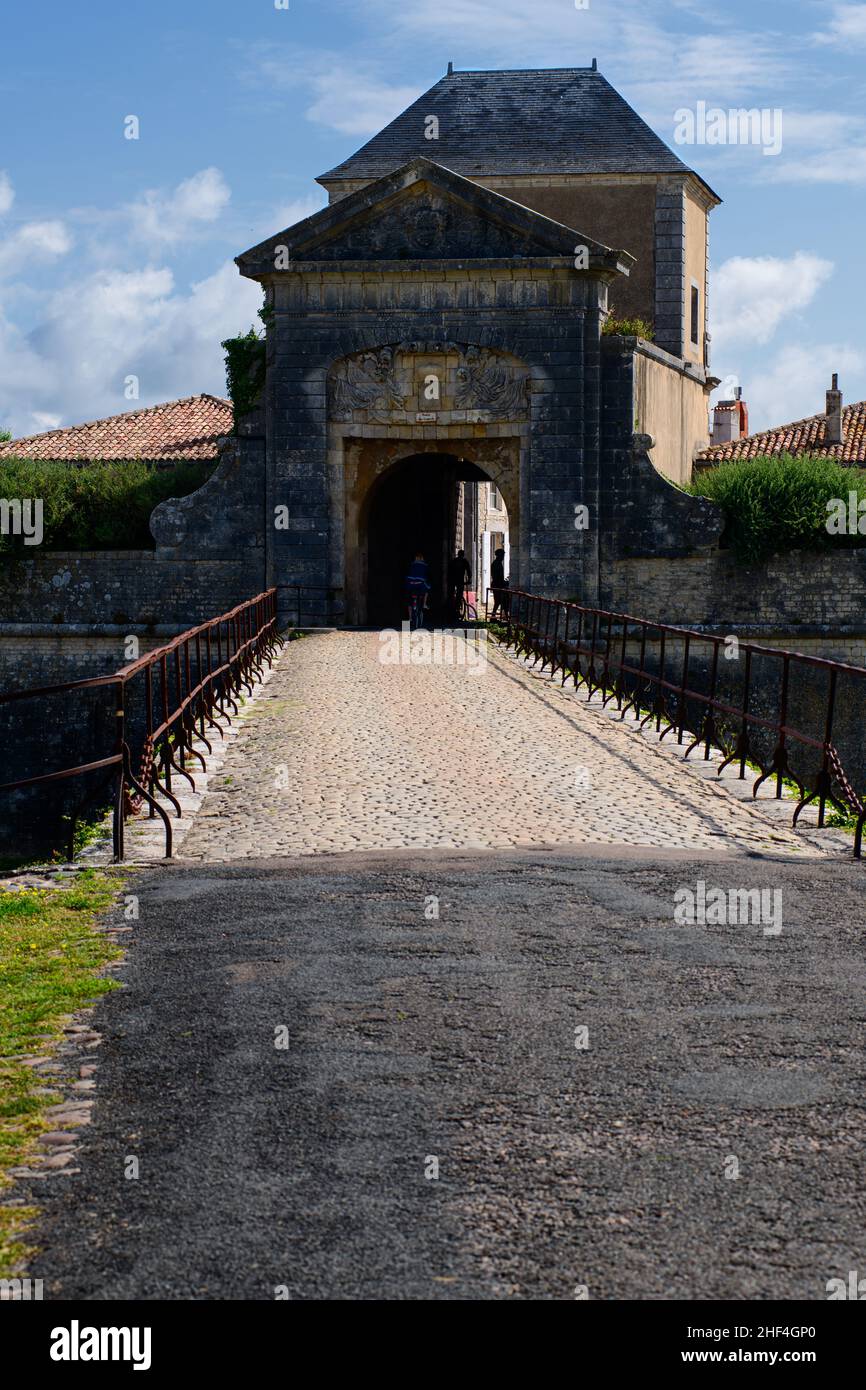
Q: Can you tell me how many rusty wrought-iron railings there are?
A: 2